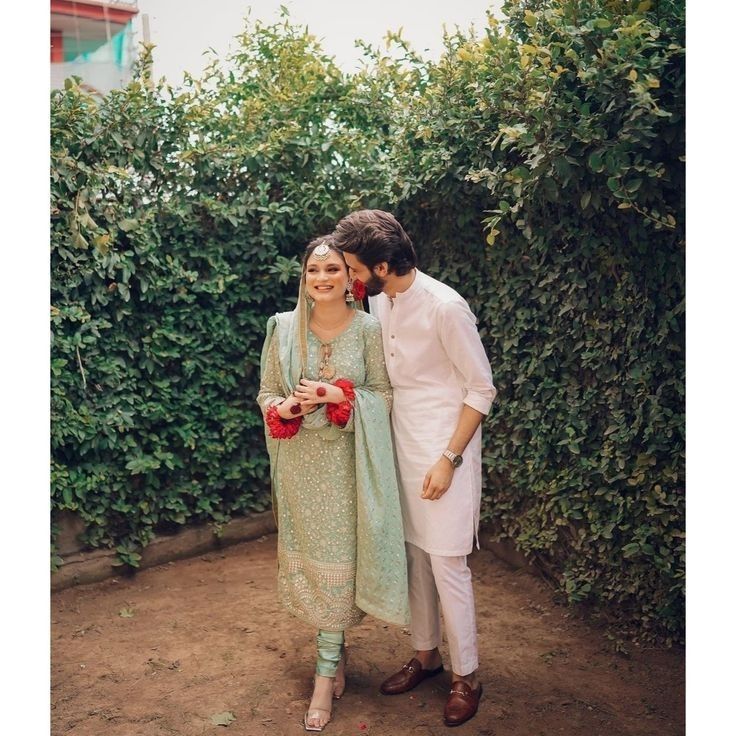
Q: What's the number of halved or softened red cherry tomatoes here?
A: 0